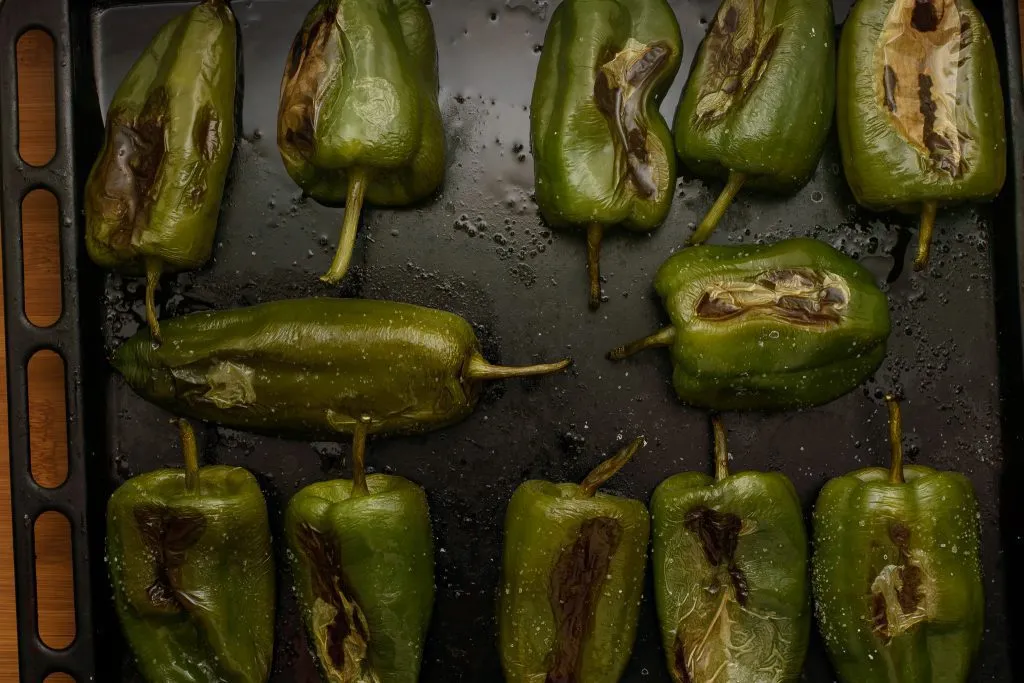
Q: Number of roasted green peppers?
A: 12